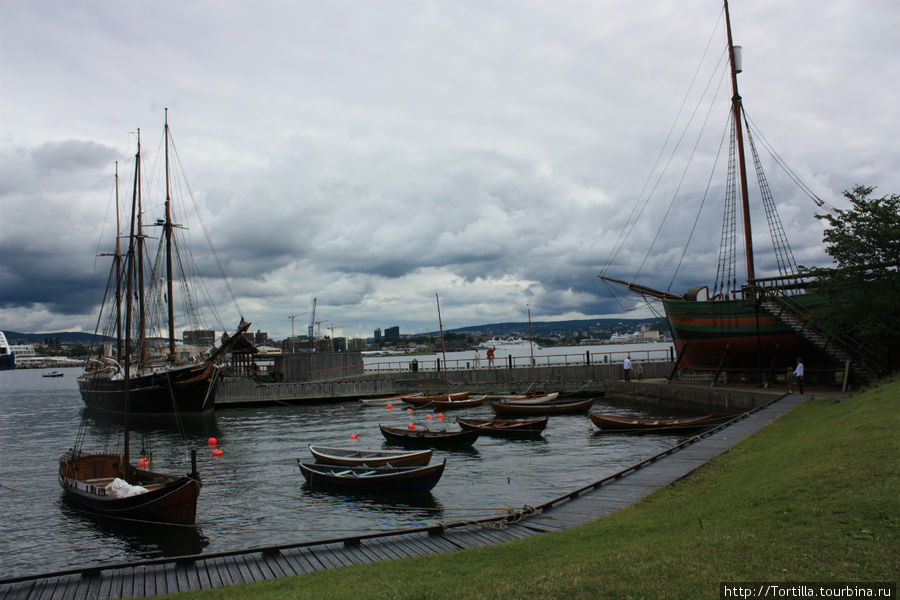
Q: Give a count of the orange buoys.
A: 10